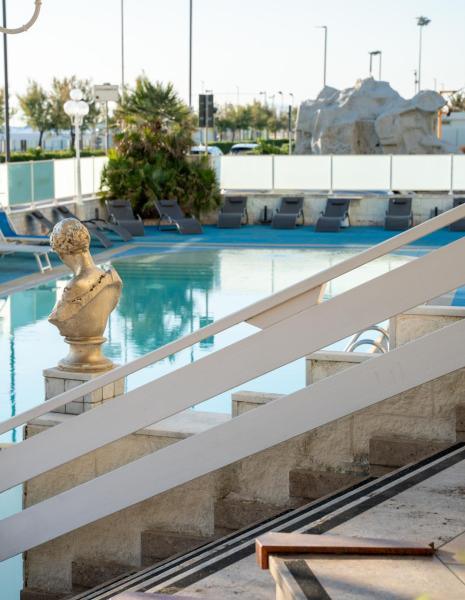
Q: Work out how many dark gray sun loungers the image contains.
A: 9